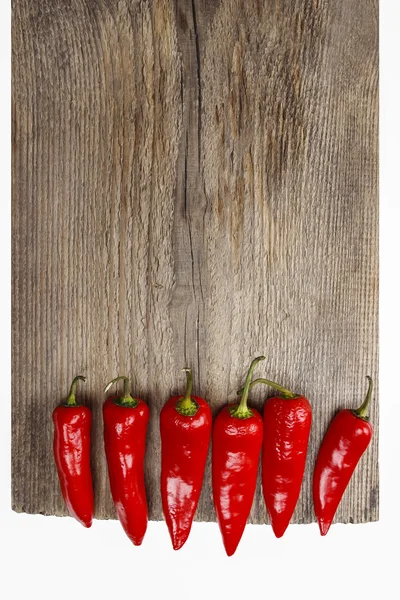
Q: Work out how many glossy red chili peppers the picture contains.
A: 6